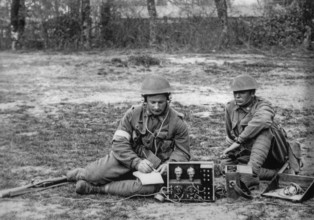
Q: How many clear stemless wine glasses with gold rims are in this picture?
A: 0